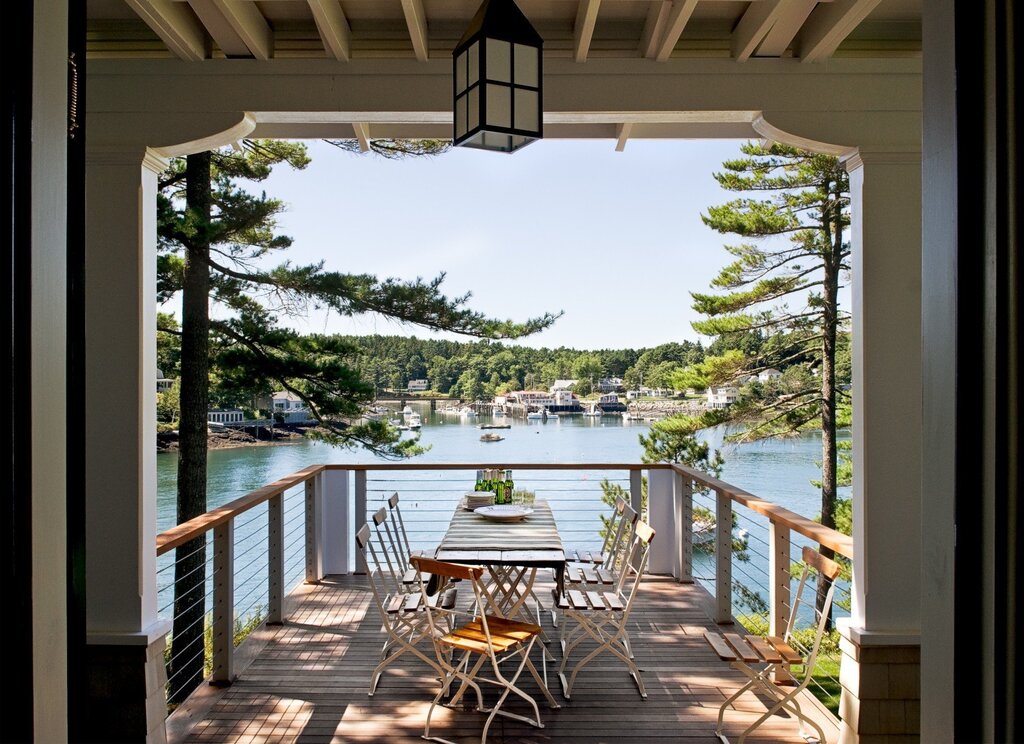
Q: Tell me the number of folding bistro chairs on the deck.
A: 8